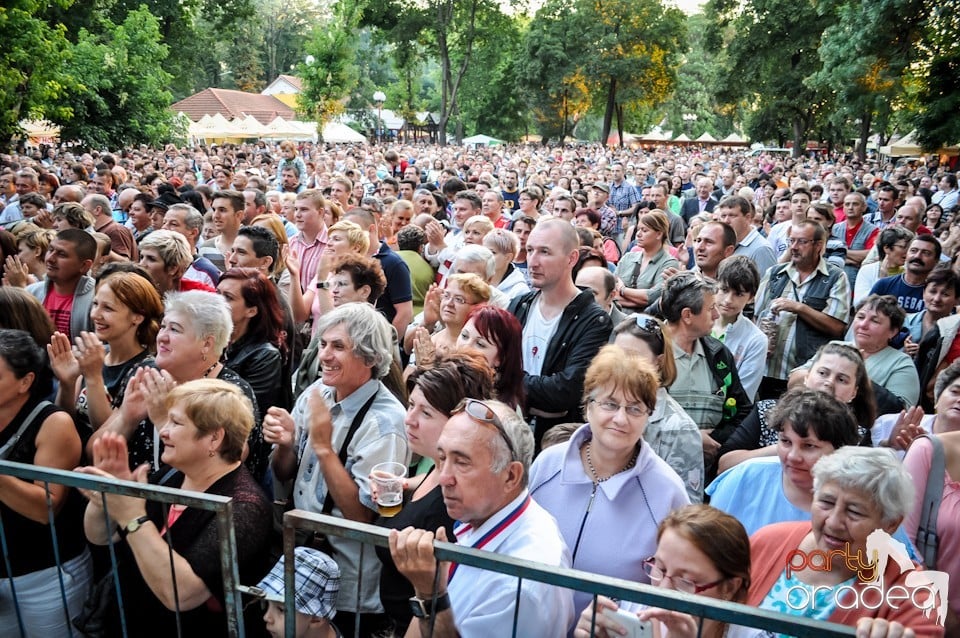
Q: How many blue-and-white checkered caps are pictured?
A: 1